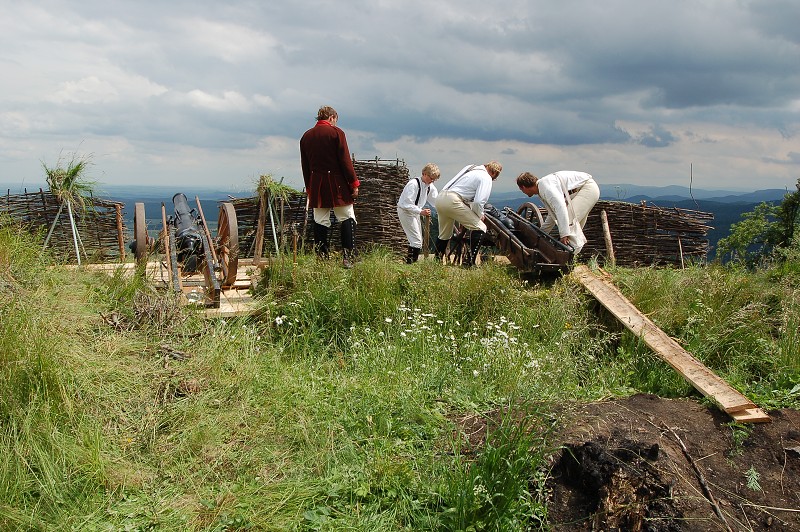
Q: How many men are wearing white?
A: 3